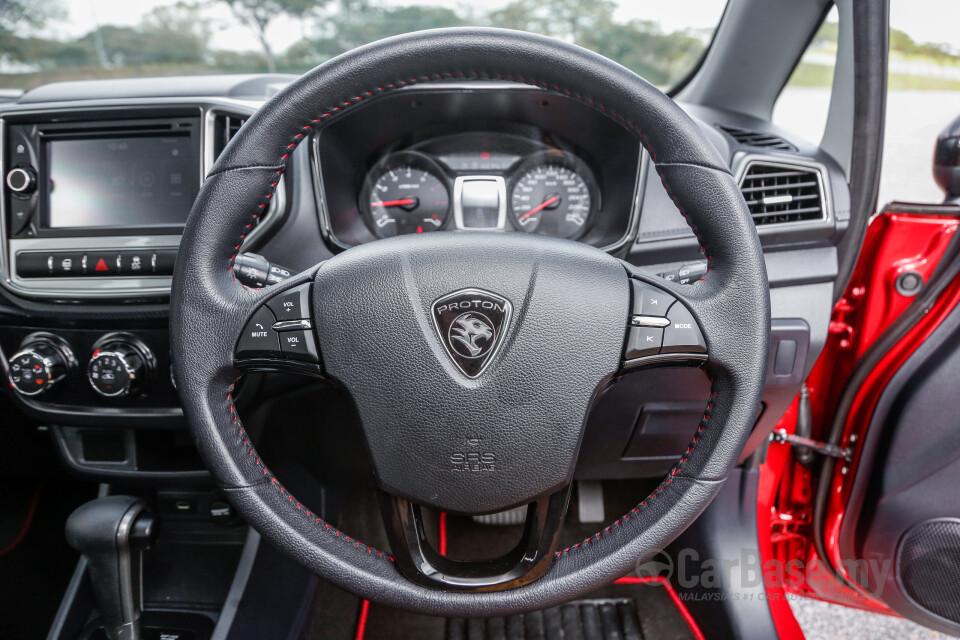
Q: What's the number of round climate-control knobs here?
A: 2